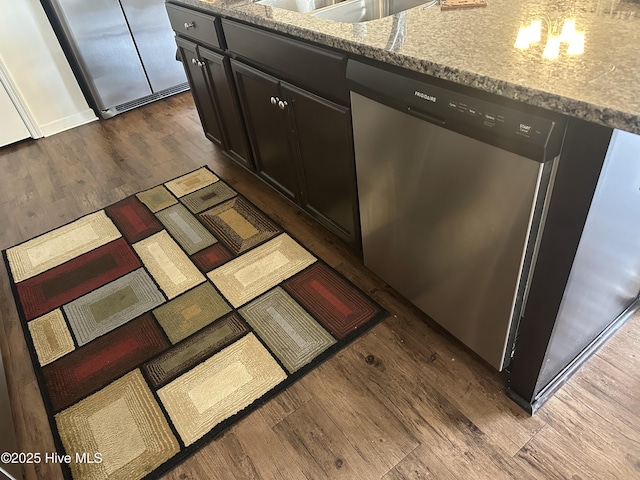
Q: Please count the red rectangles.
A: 5